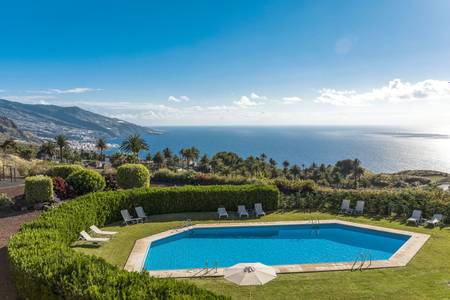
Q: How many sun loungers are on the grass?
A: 11